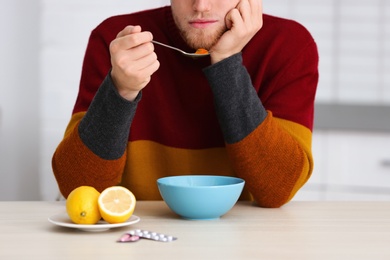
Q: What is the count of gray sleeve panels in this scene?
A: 2